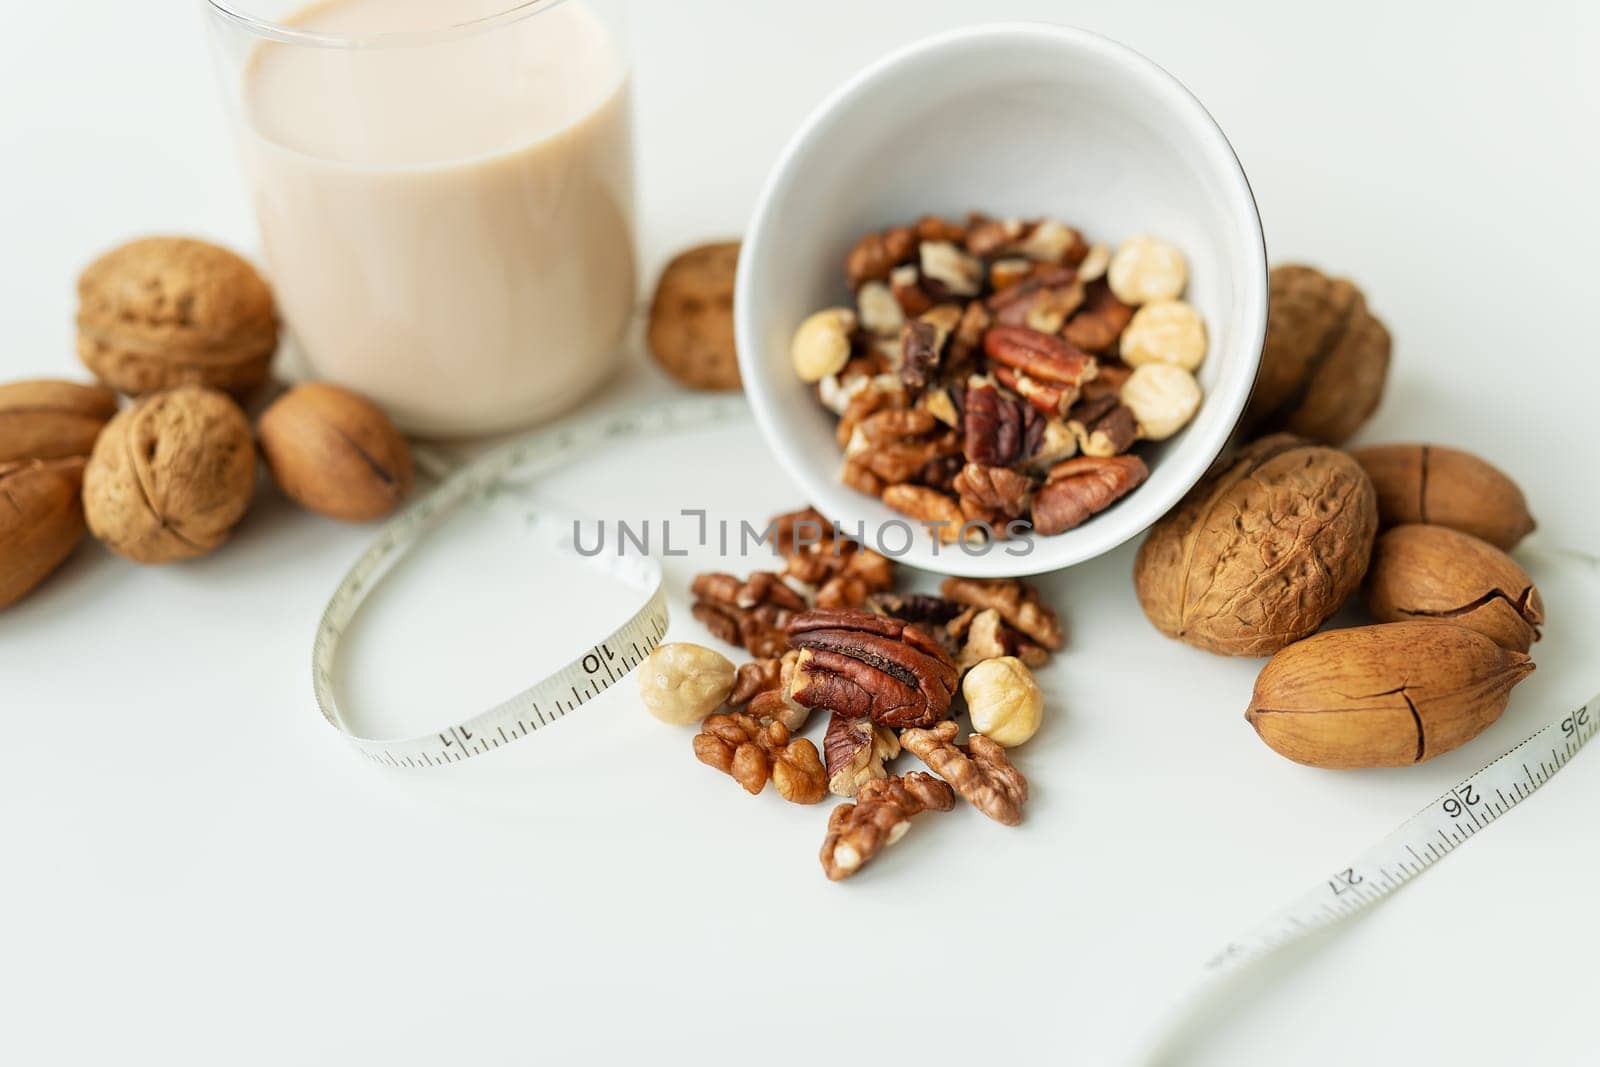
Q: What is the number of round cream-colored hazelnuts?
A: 6